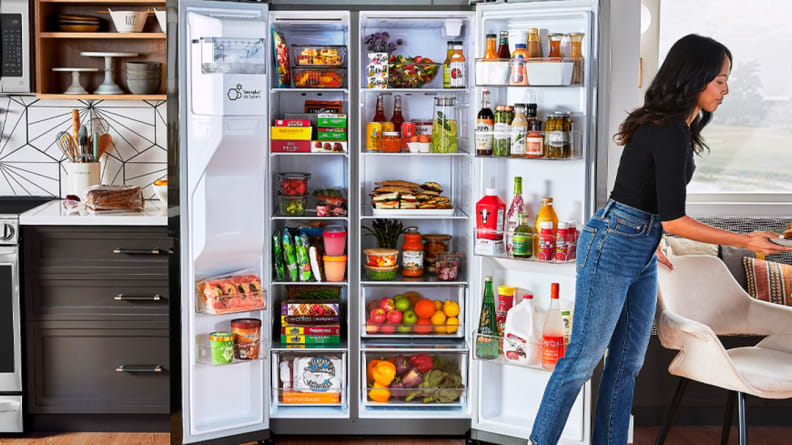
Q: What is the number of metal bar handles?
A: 3